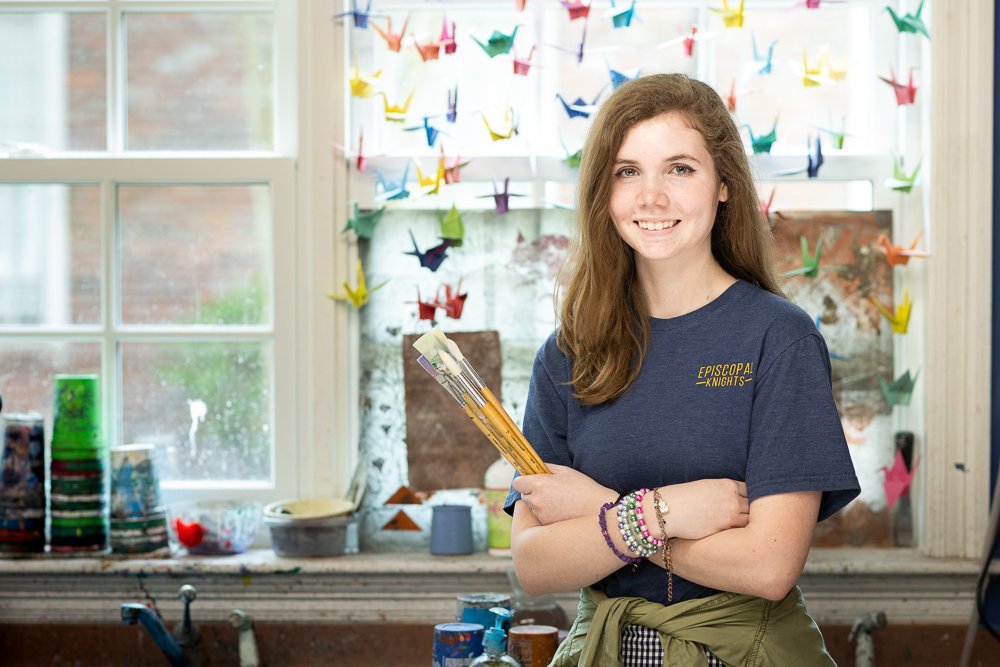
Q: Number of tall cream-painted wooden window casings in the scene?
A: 2